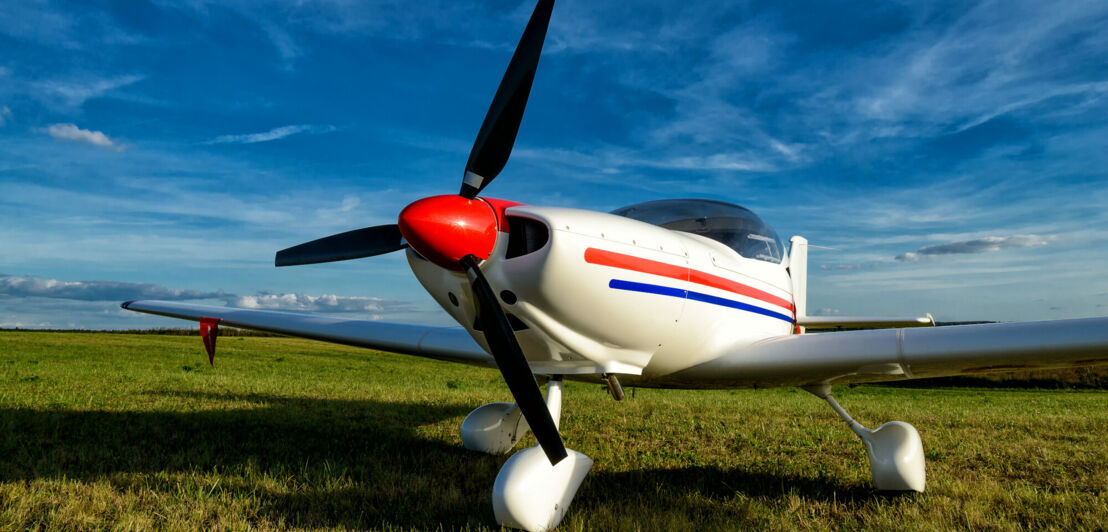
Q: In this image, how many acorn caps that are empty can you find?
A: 0